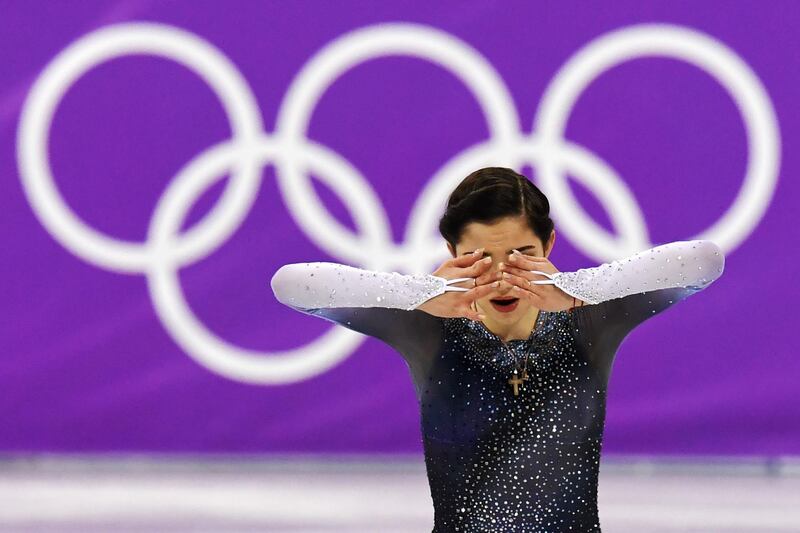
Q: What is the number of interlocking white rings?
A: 5